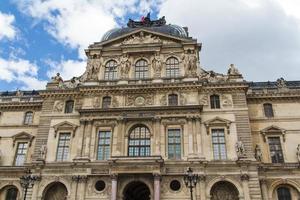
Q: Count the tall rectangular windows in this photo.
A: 6